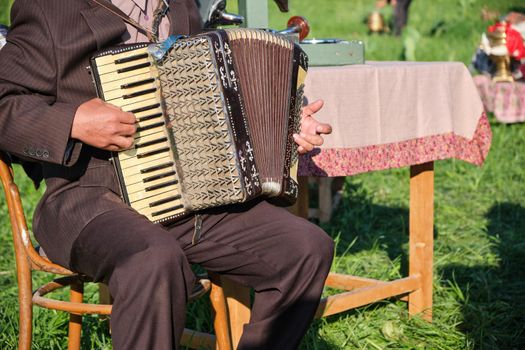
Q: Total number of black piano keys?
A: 14